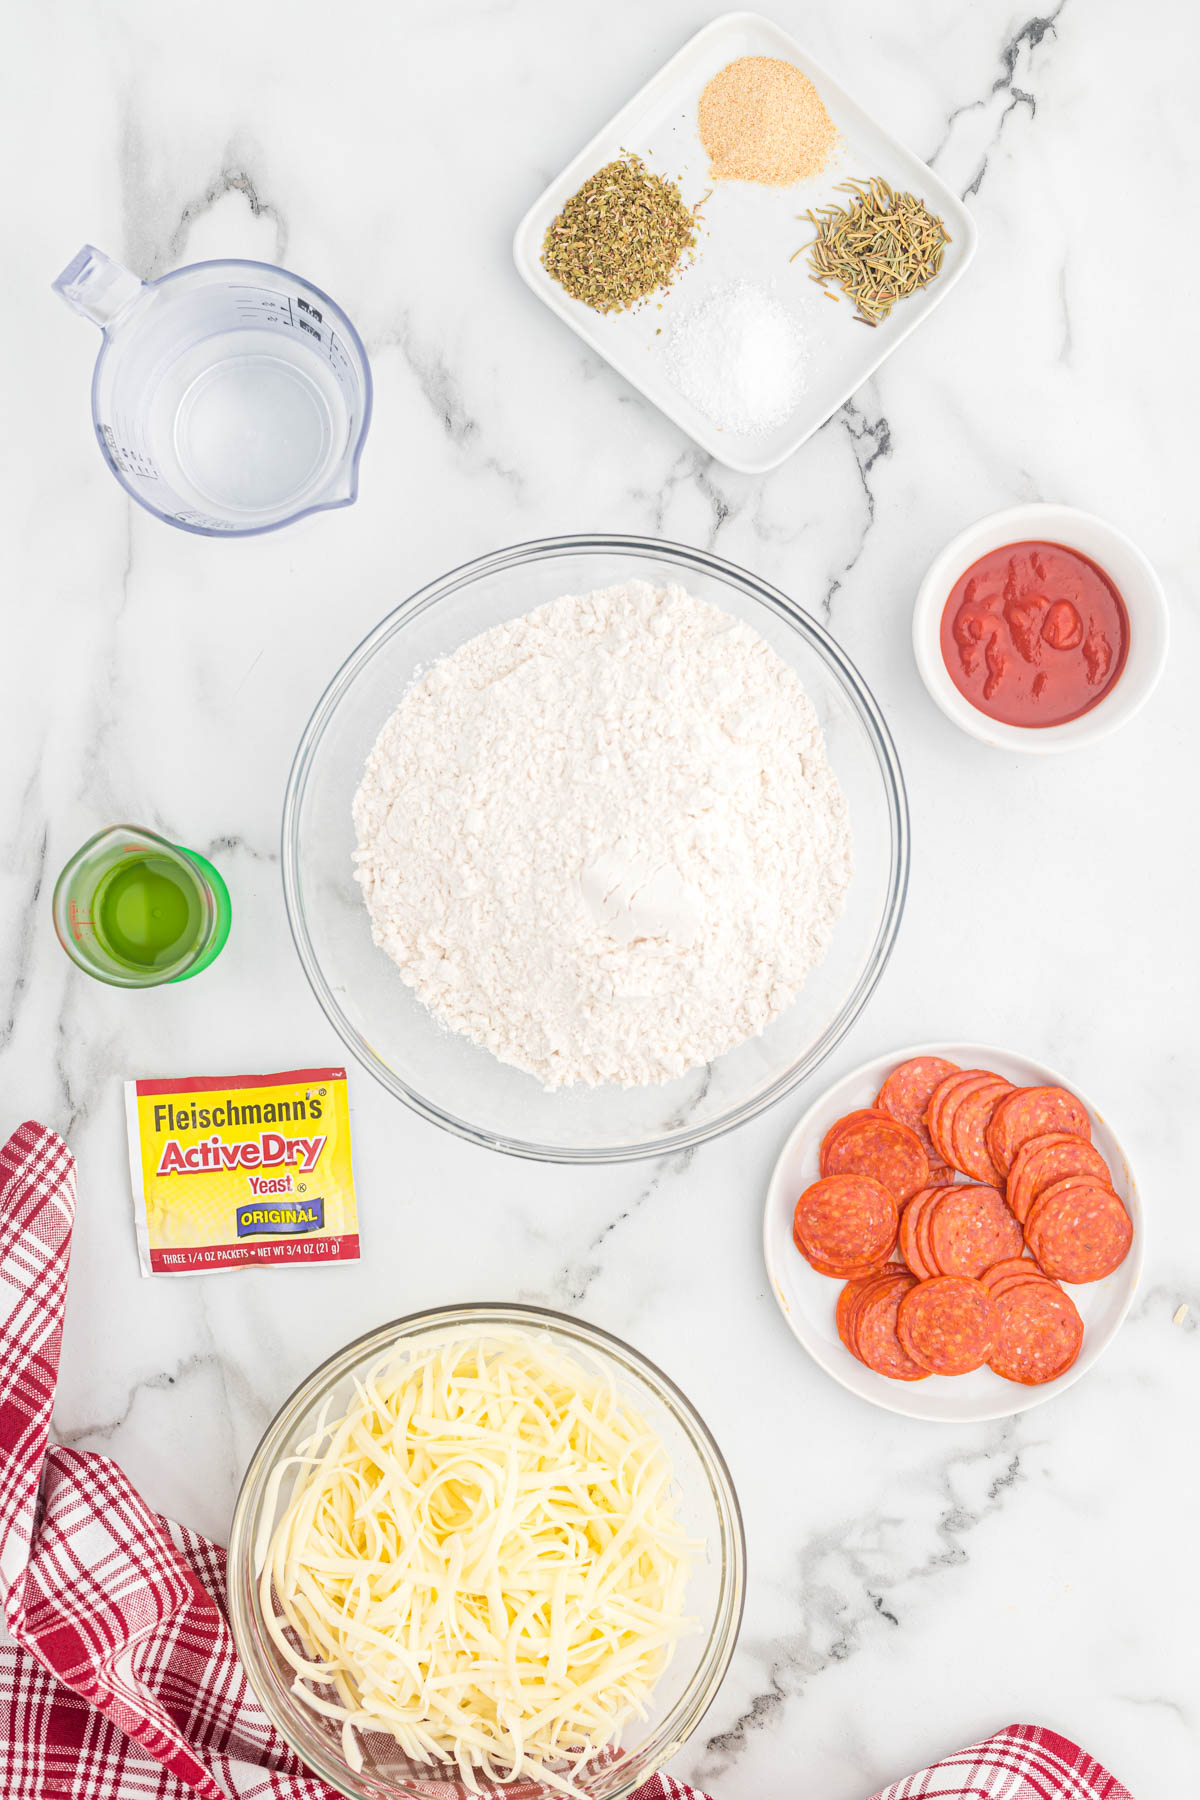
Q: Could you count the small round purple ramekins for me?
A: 0